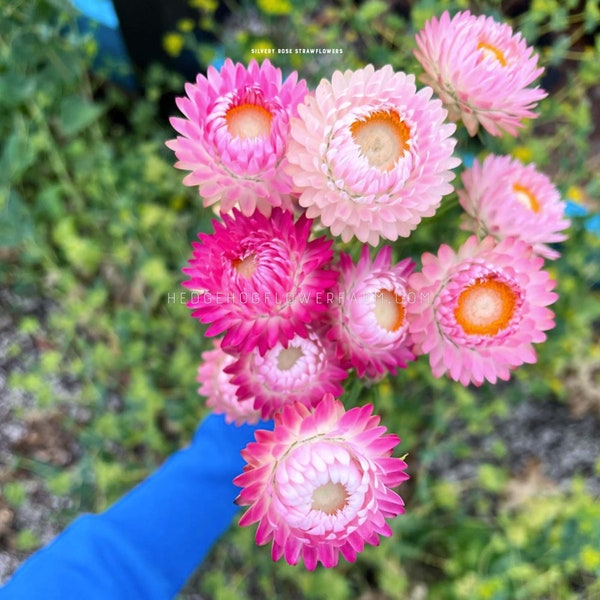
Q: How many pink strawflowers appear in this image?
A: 10